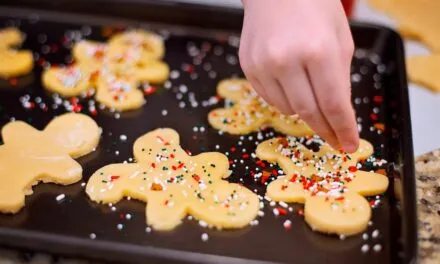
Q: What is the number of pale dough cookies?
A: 6